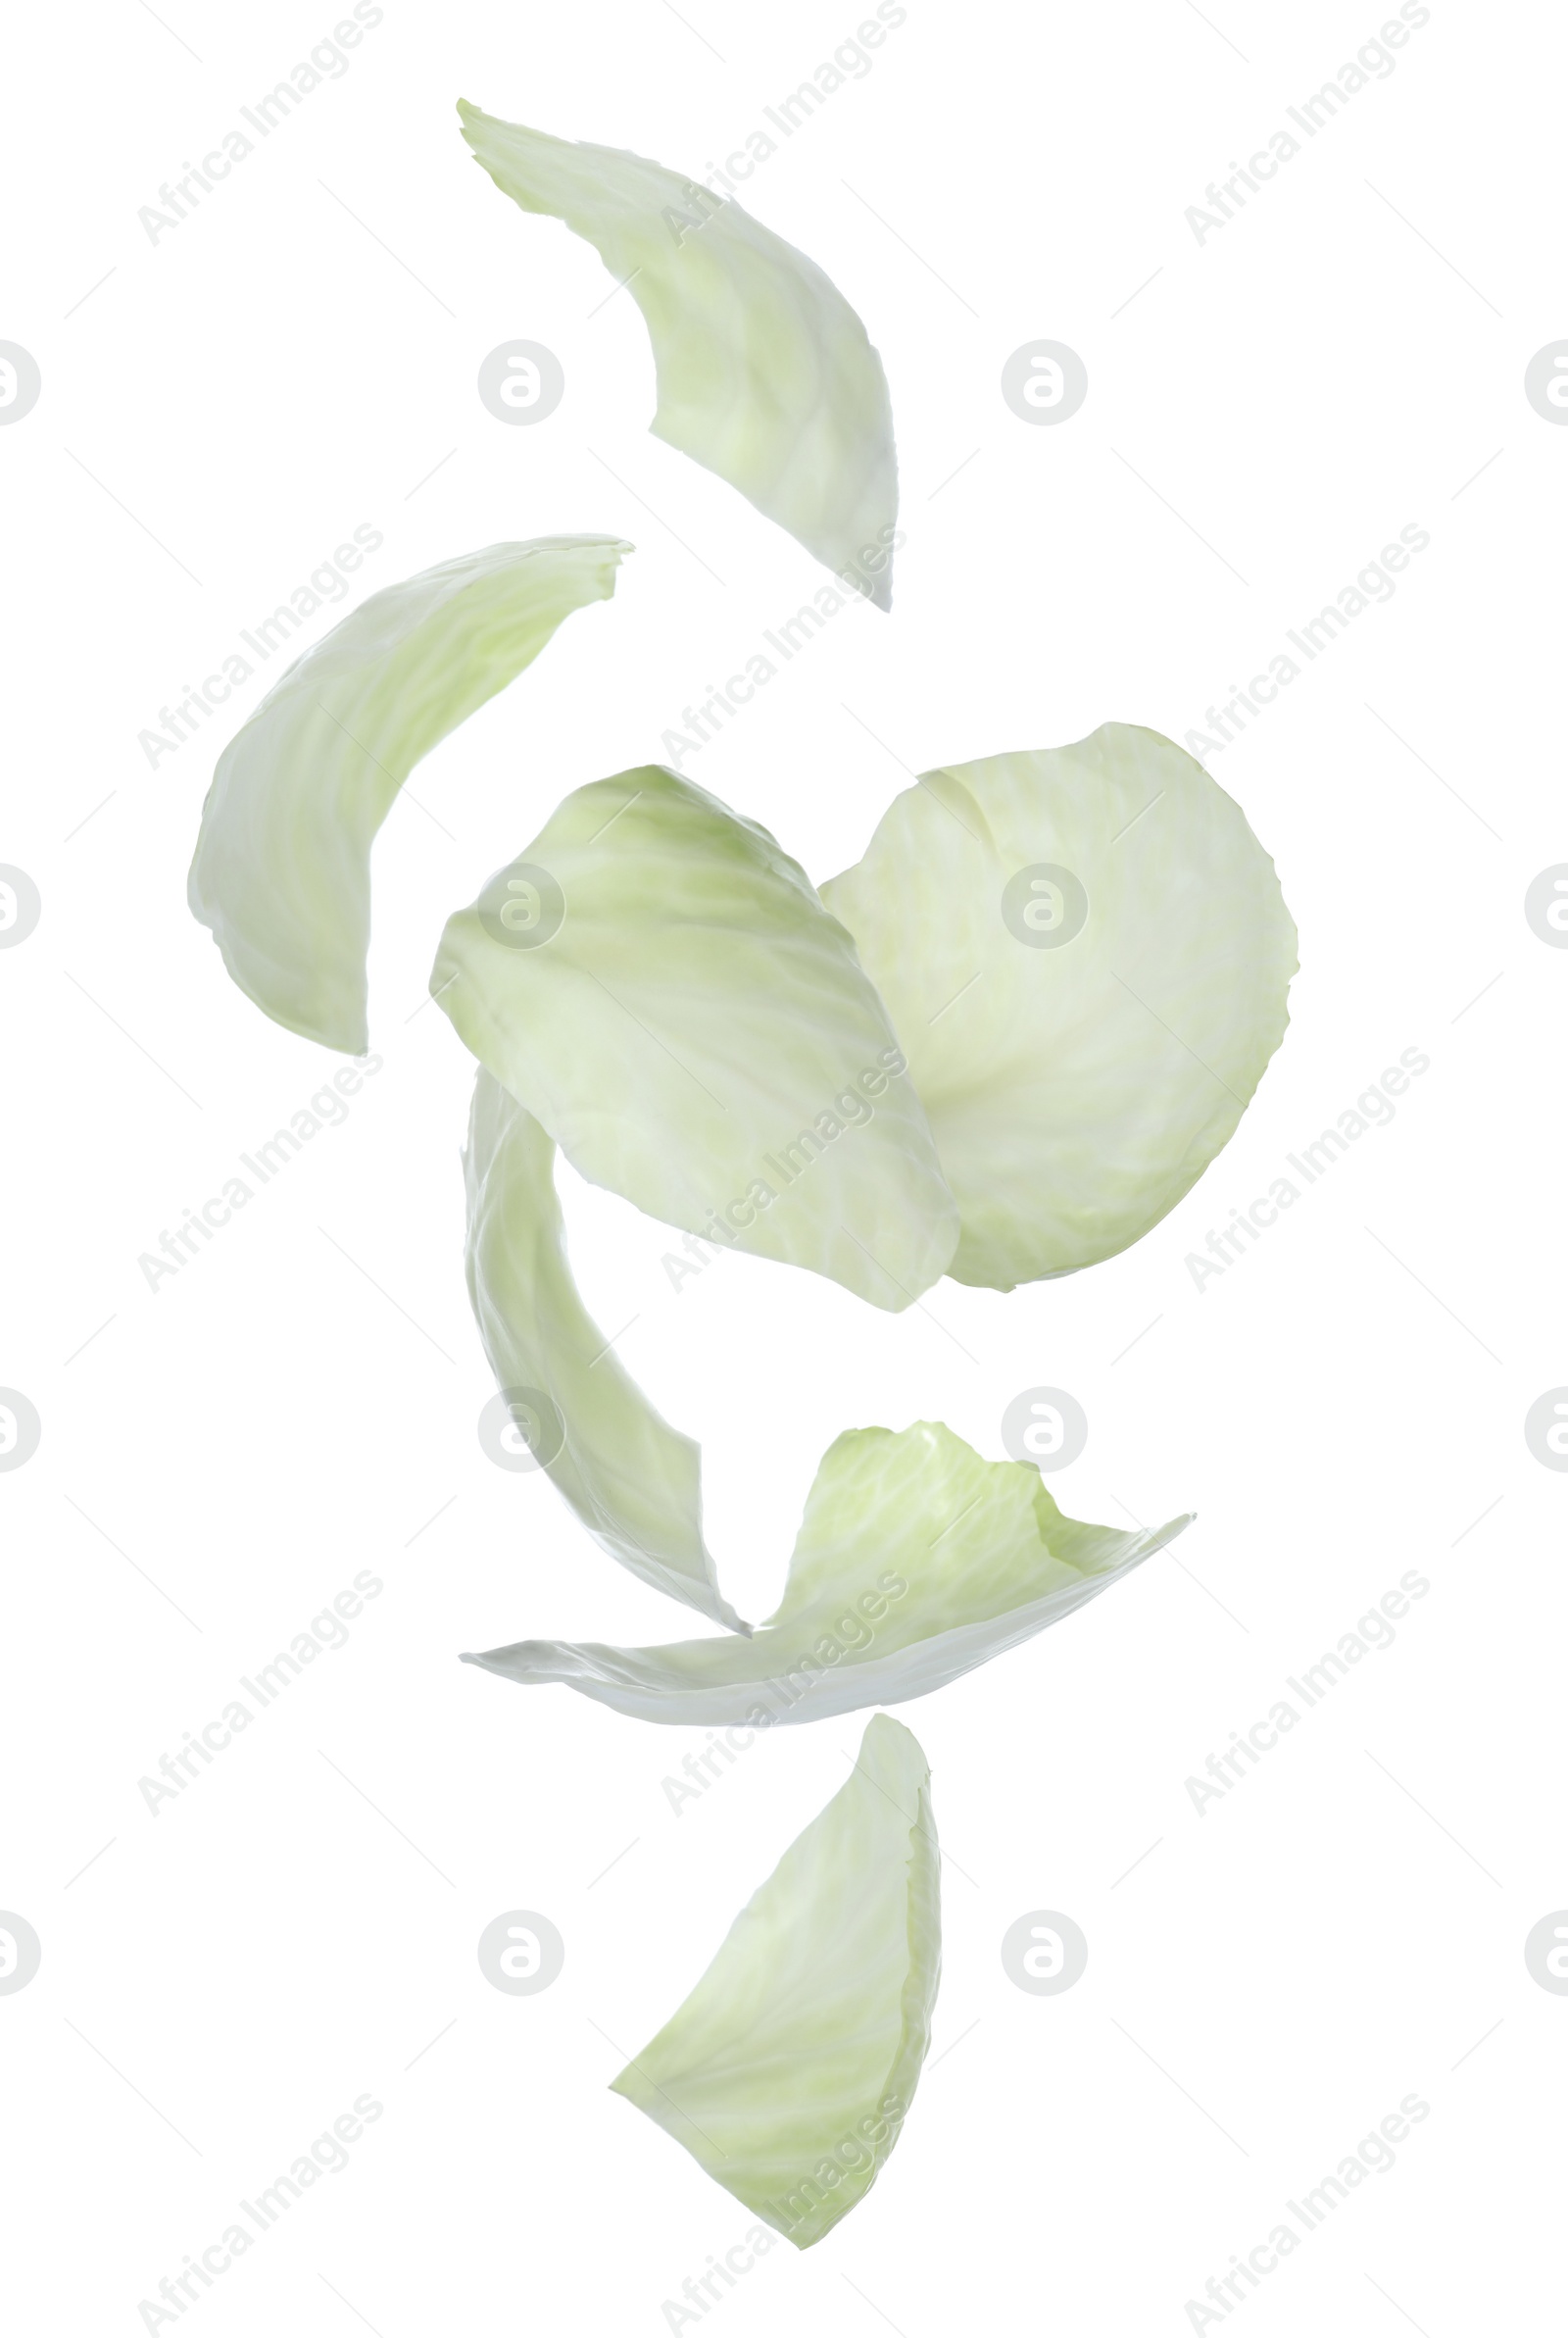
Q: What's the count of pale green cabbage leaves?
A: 7